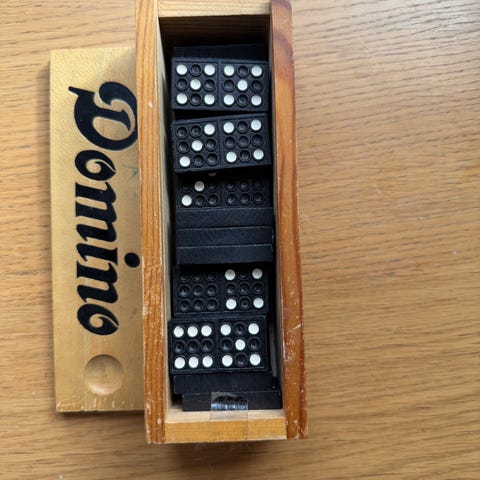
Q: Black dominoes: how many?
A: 11